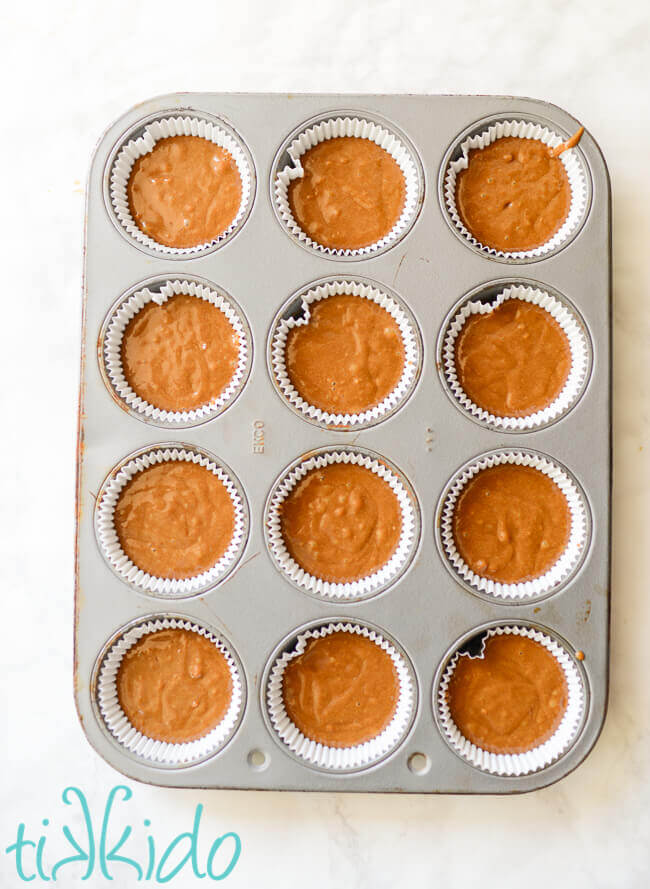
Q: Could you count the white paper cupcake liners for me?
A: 12